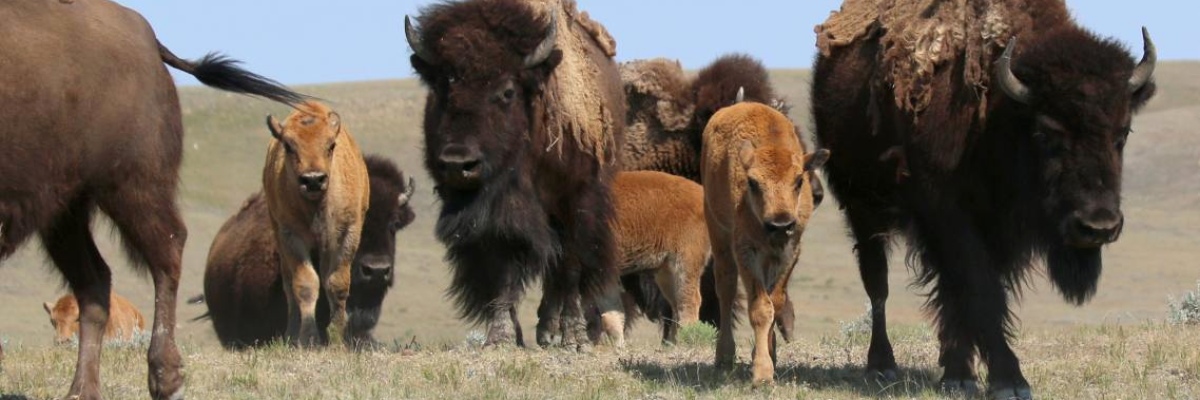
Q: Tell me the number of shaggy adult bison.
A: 5